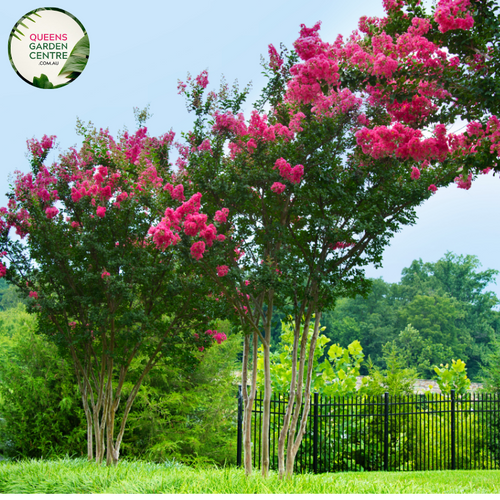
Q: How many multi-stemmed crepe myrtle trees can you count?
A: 2